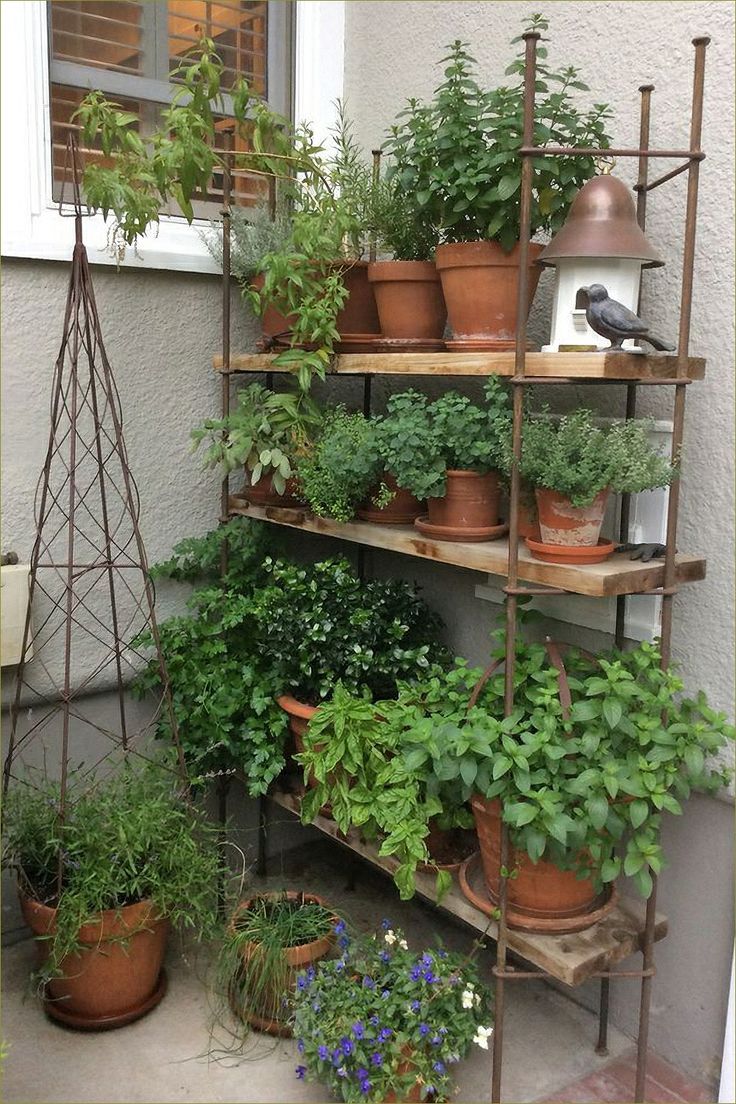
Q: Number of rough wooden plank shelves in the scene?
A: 3